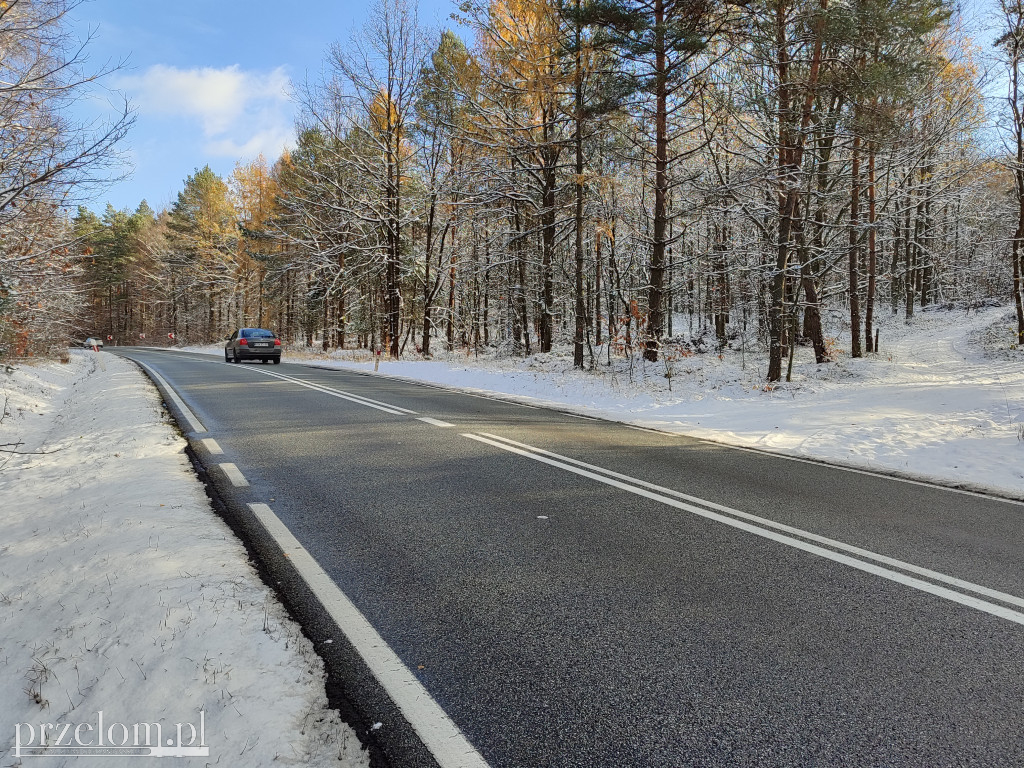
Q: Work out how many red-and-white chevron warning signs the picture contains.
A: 3